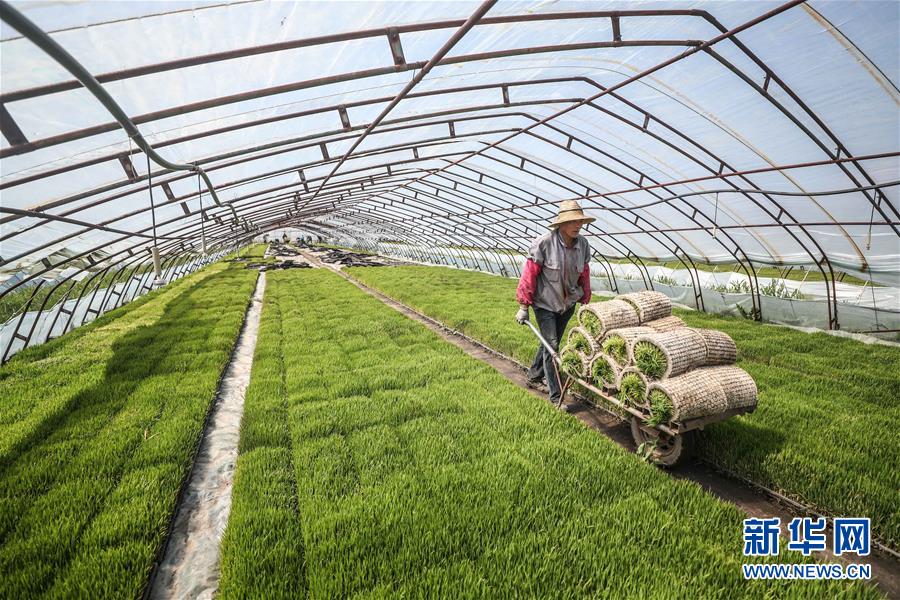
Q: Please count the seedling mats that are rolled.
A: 12